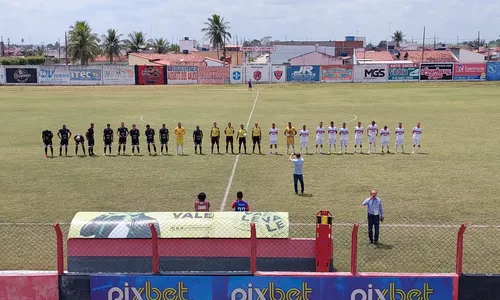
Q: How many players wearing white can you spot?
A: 10